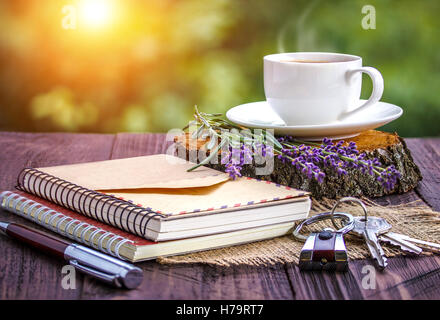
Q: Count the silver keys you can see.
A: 3